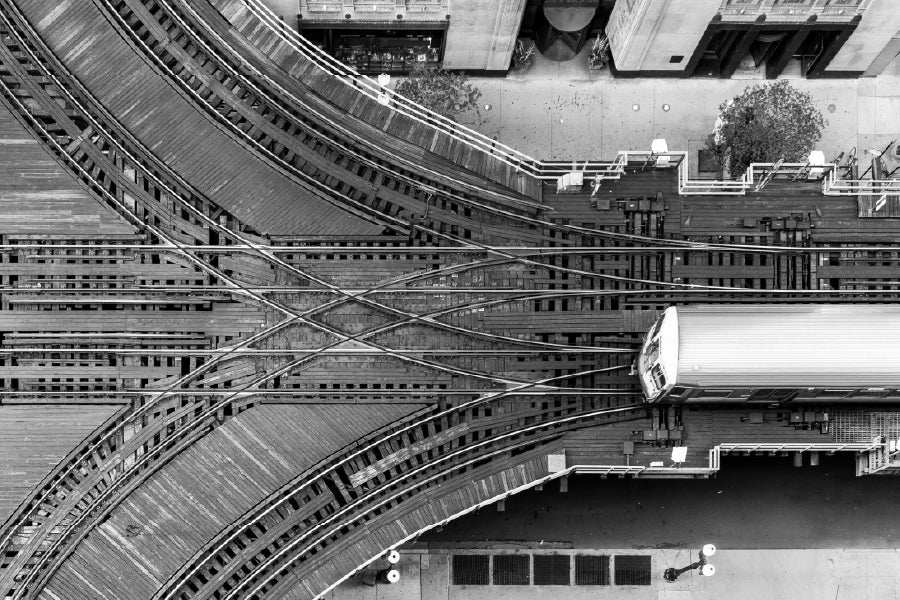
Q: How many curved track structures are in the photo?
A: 4